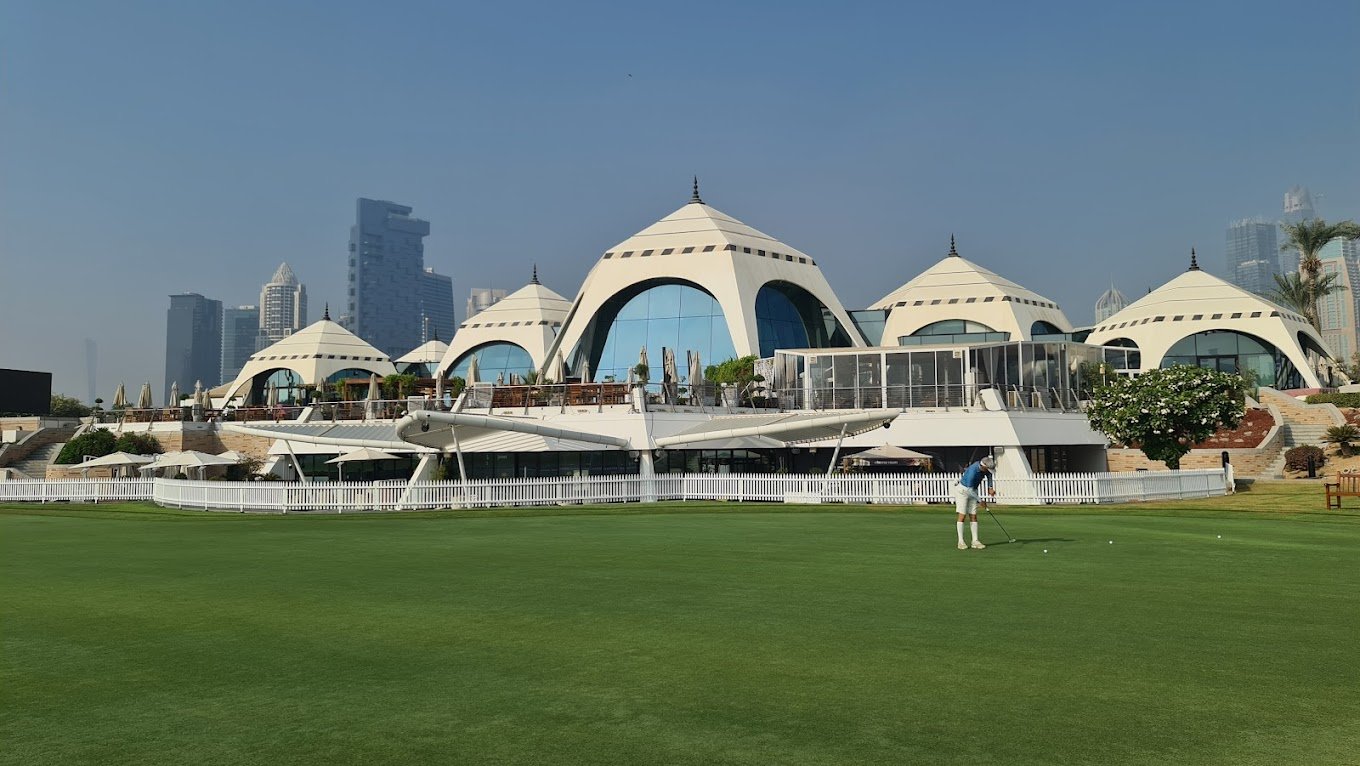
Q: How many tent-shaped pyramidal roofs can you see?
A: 6